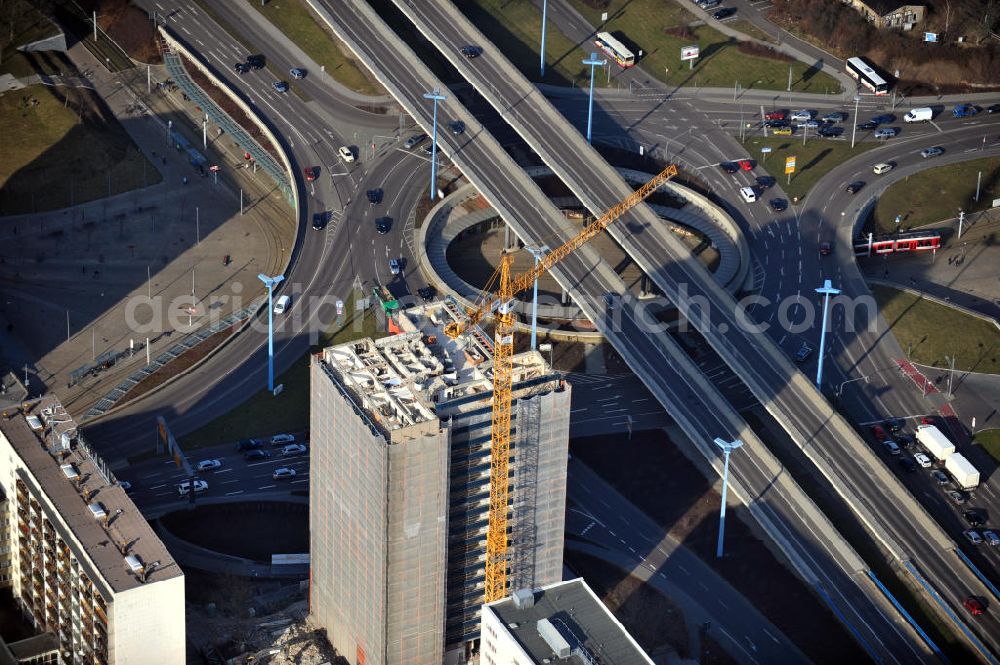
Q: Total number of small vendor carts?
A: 0